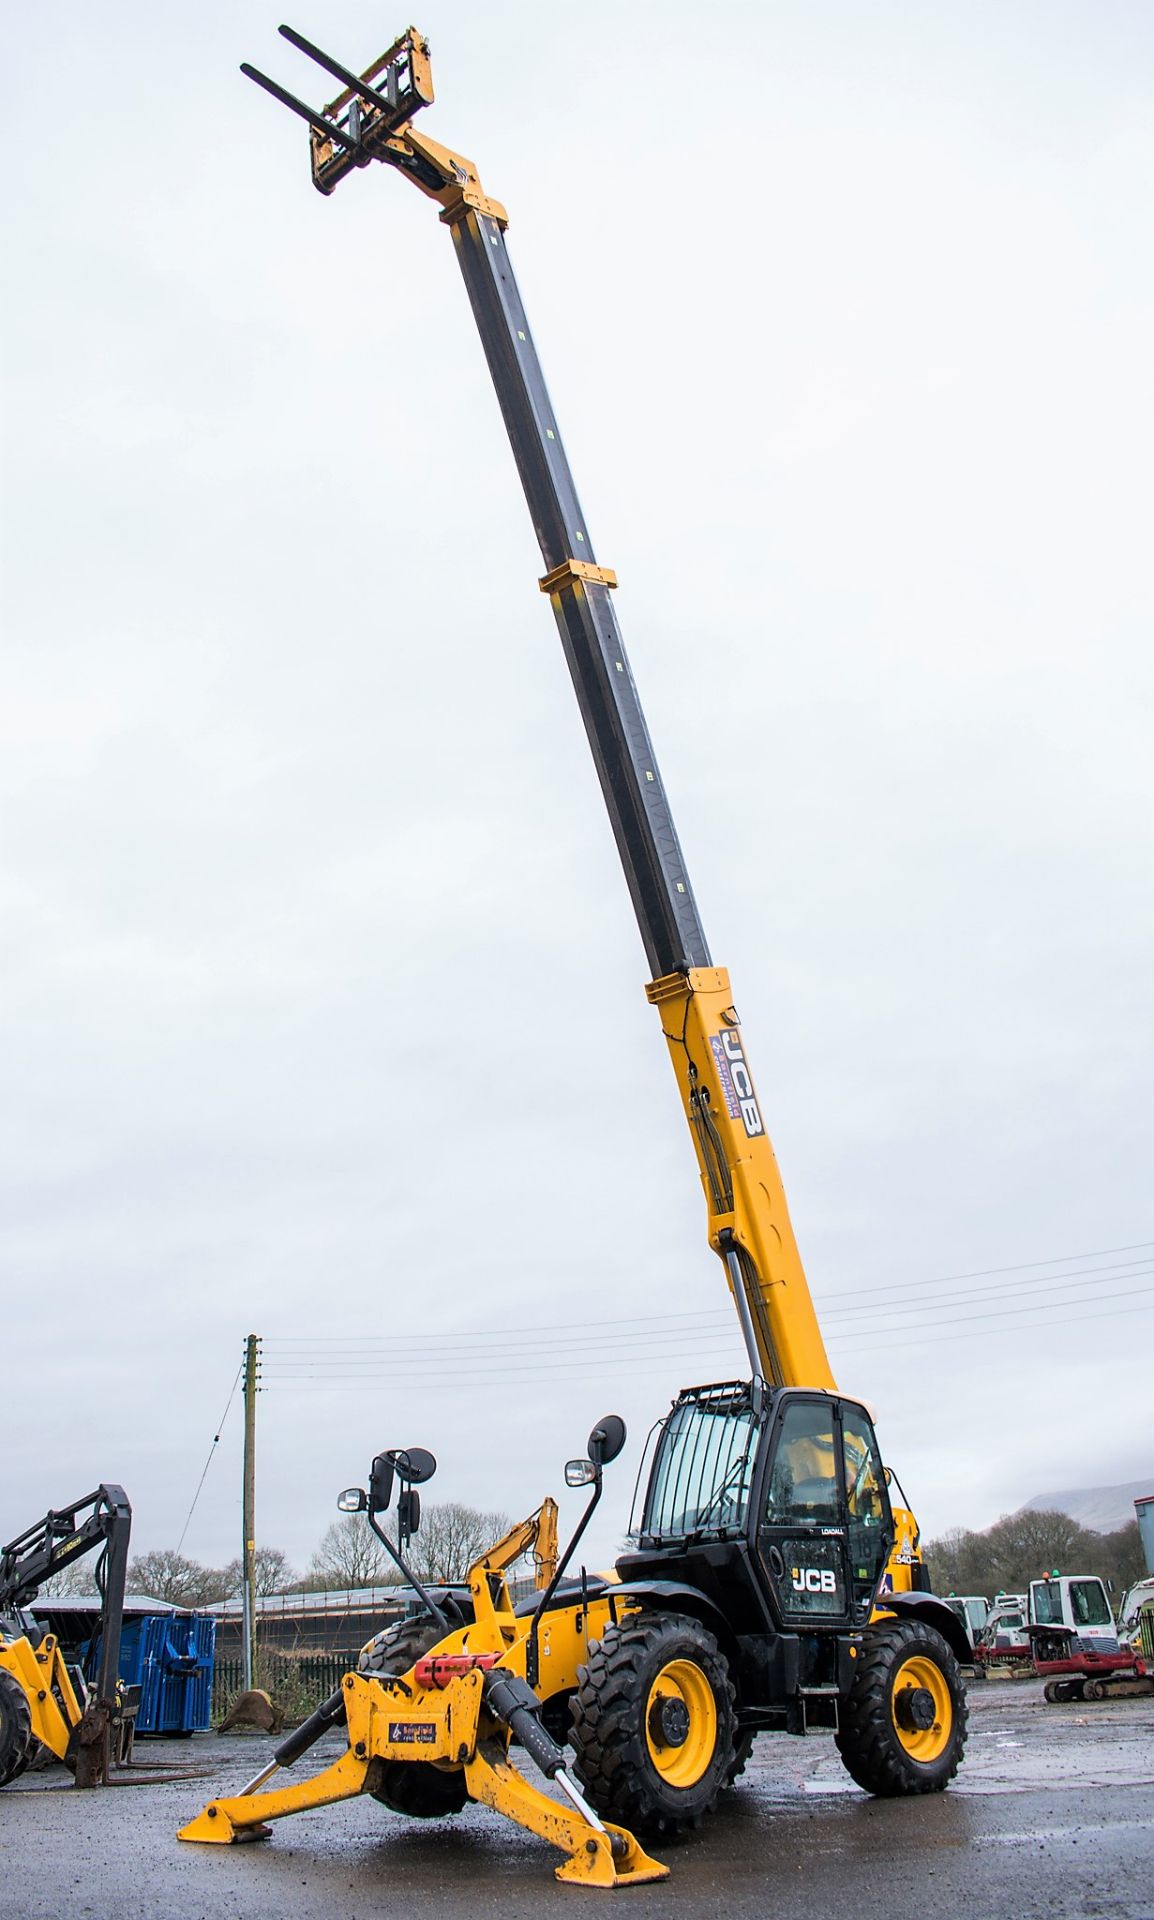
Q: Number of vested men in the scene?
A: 0